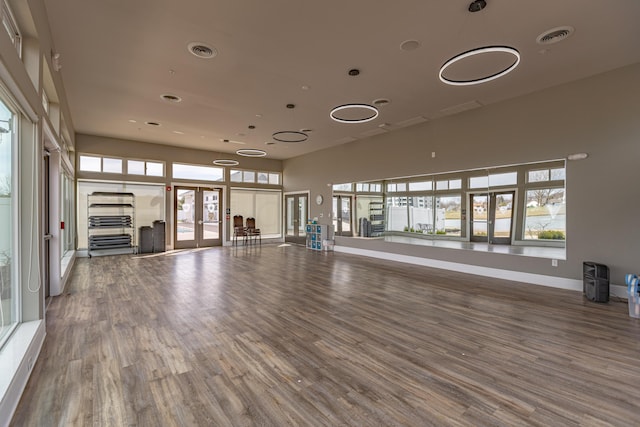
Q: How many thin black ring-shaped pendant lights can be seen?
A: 5